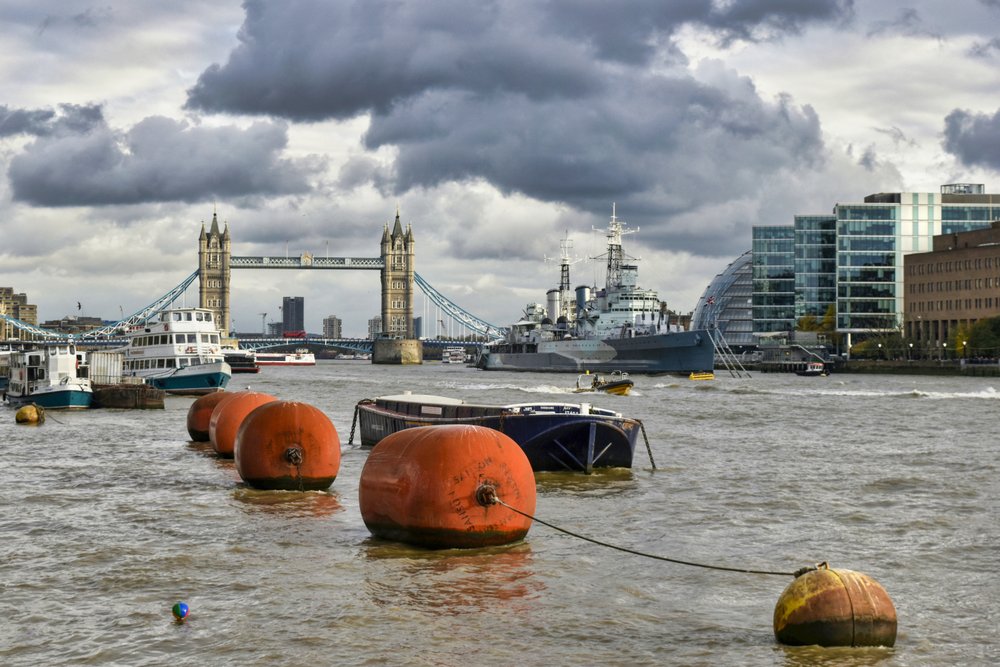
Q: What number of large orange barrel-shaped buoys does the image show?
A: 4